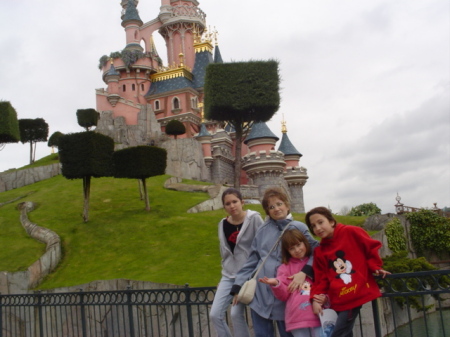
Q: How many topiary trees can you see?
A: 8